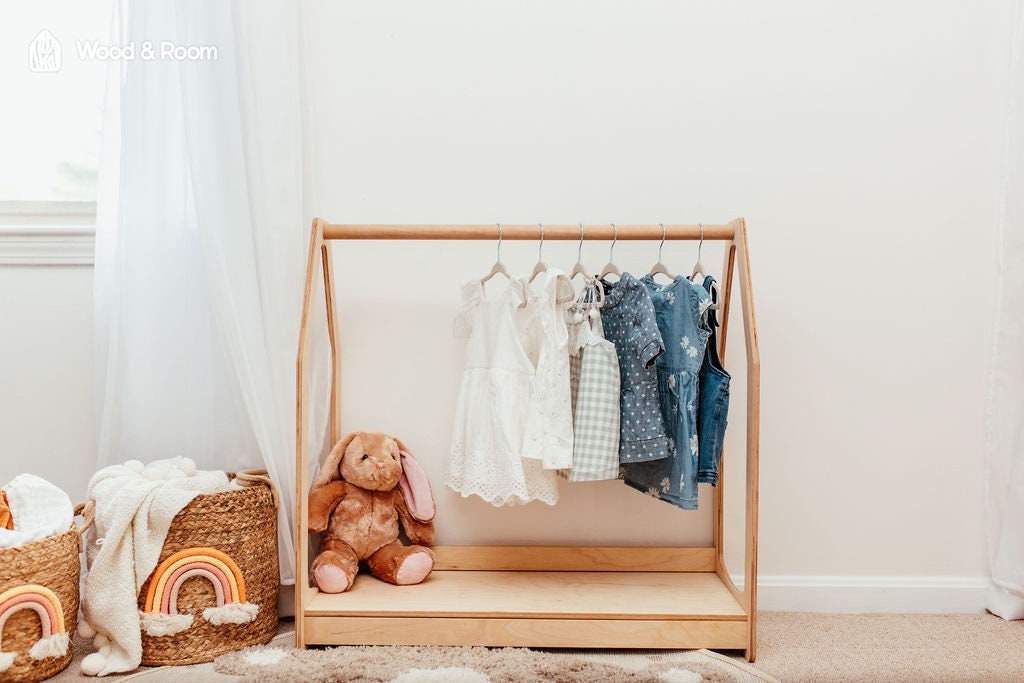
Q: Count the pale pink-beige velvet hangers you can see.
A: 6